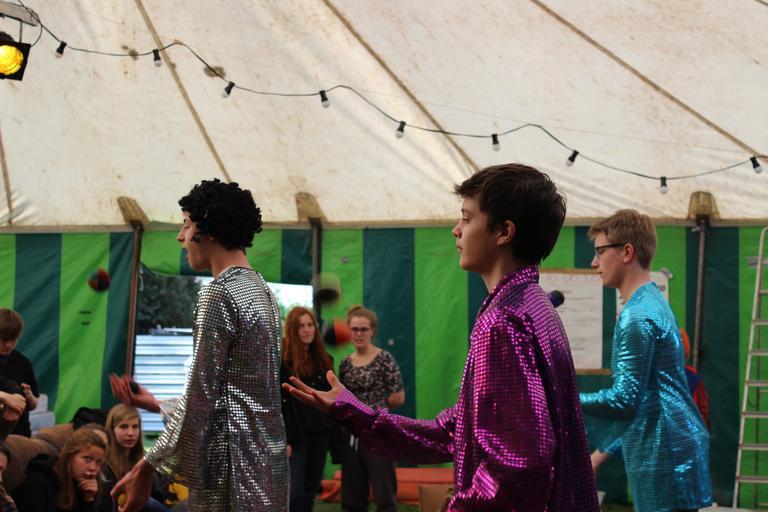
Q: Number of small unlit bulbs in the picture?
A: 9